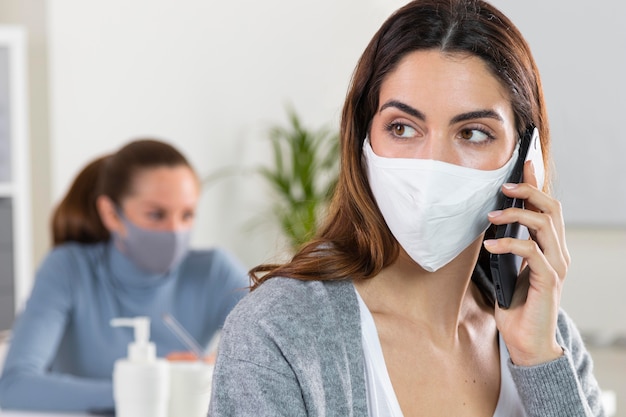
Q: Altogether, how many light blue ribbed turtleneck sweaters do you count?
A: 1